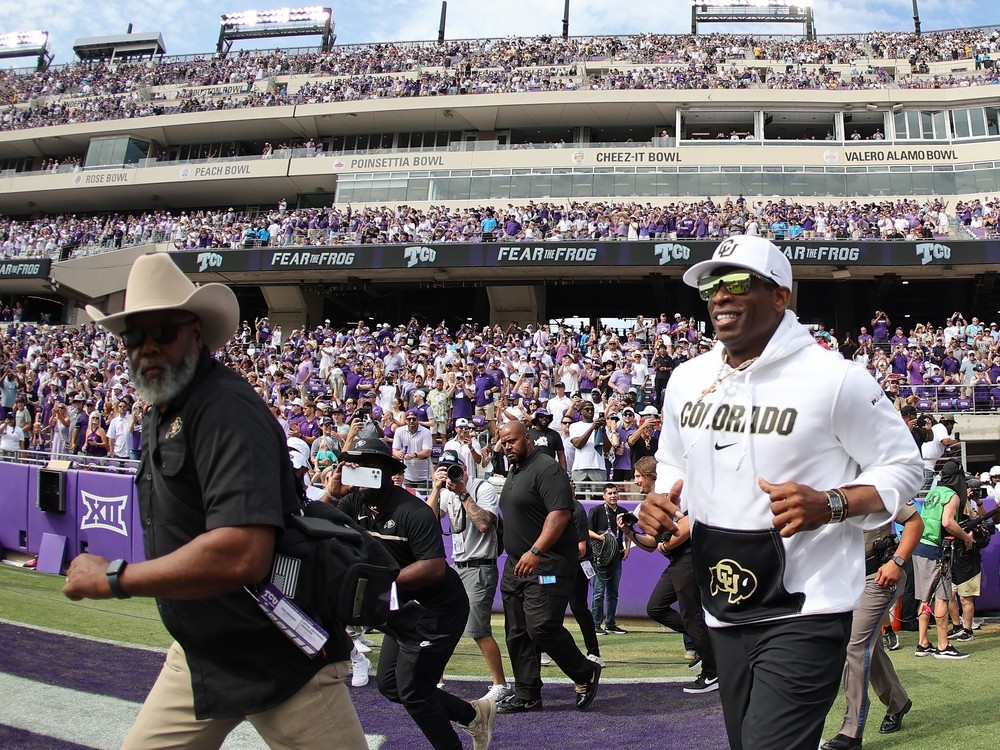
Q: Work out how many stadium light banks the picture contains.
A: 3